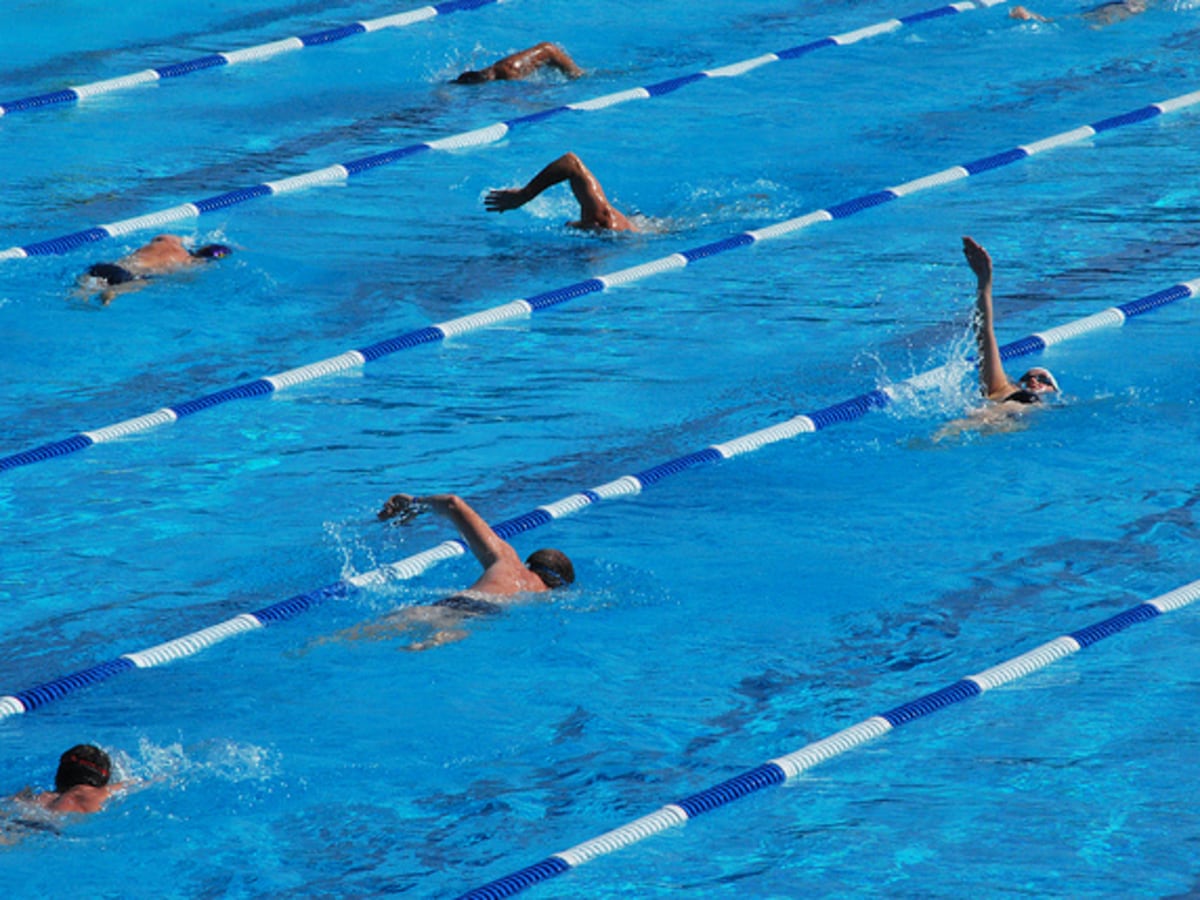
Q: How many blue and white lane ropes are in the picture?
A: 5